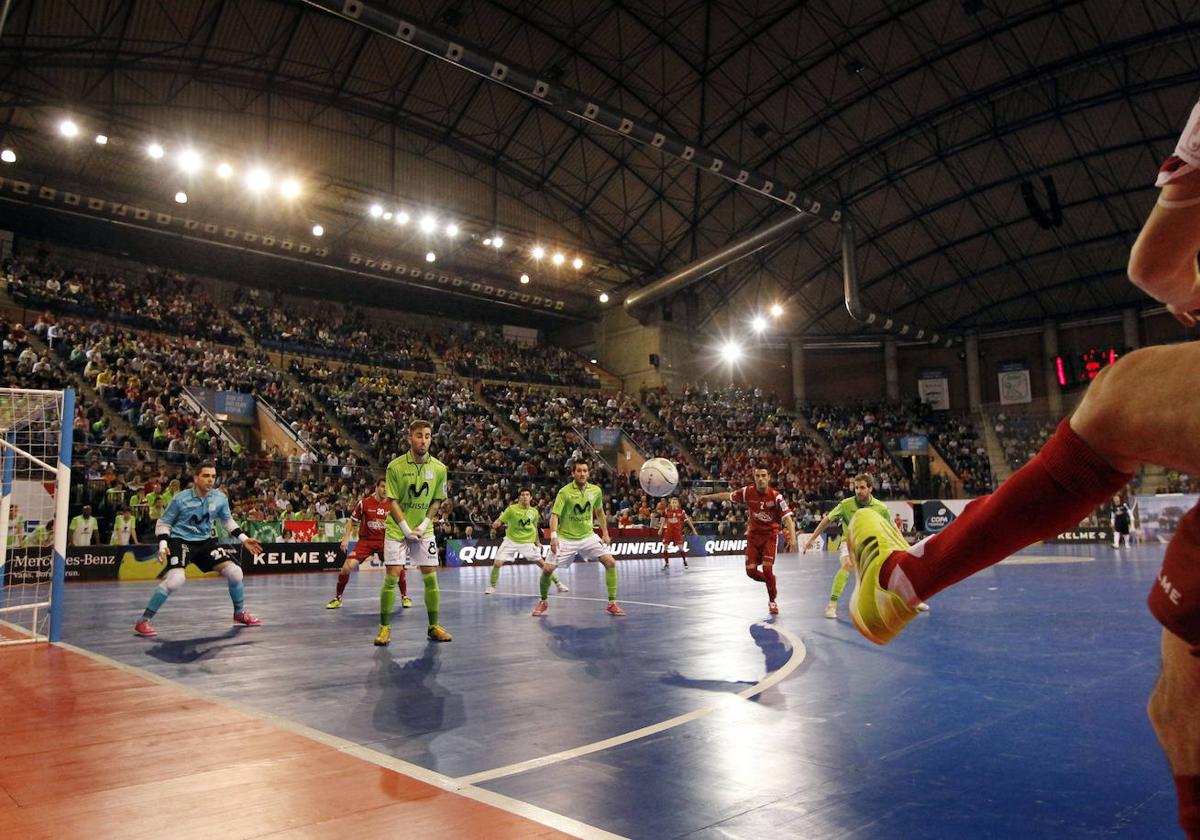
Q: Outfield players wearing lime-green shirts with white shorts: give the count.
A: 4